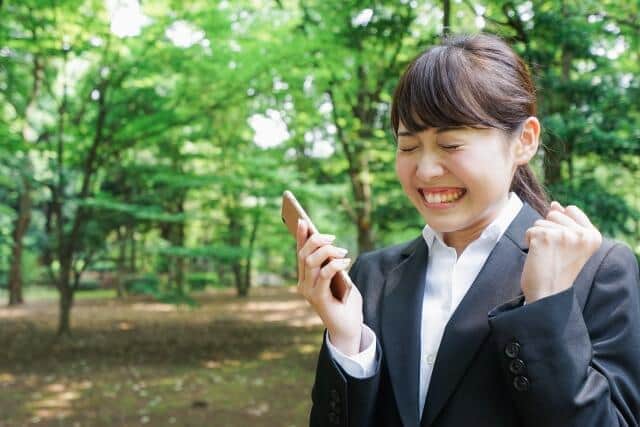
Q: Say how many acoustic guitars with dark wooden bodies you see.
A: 0